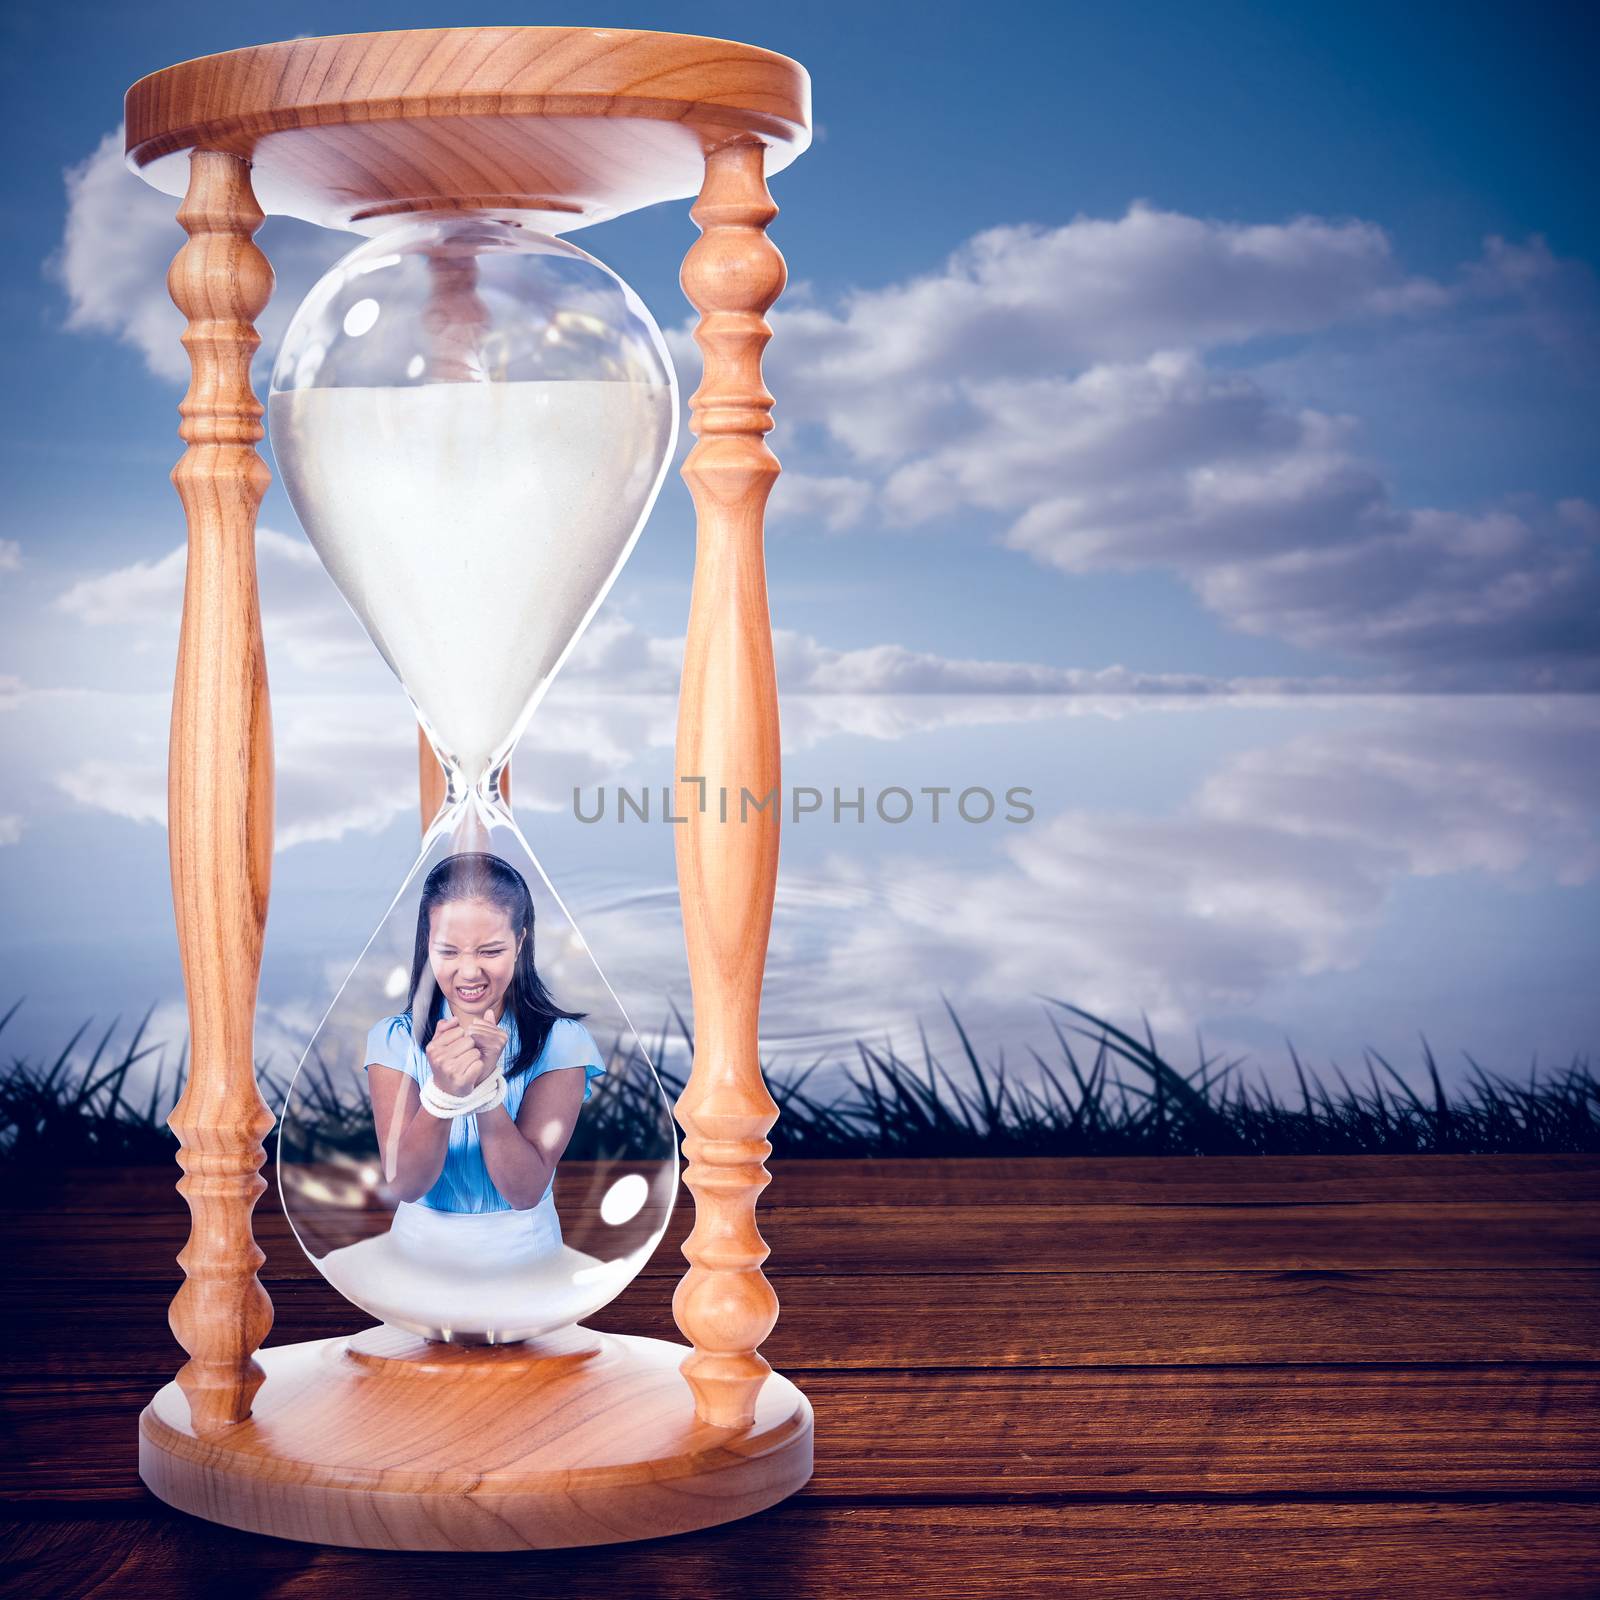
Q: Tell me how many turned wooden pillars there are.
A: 3